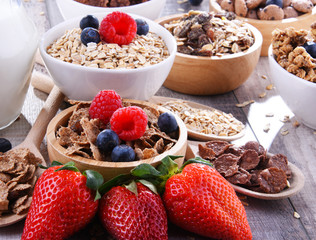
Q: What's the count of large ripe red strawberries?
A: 3